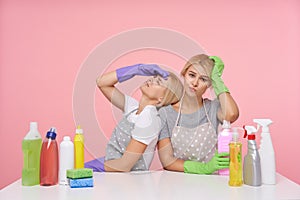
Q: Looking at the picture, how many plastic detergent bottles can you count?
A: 8